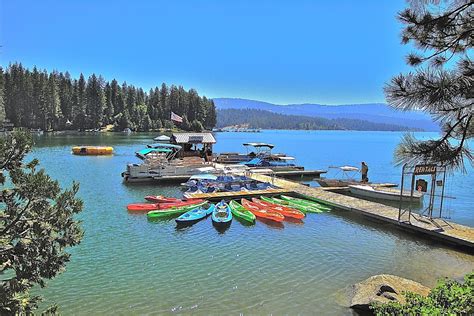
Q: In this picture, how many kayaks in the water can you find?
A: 11